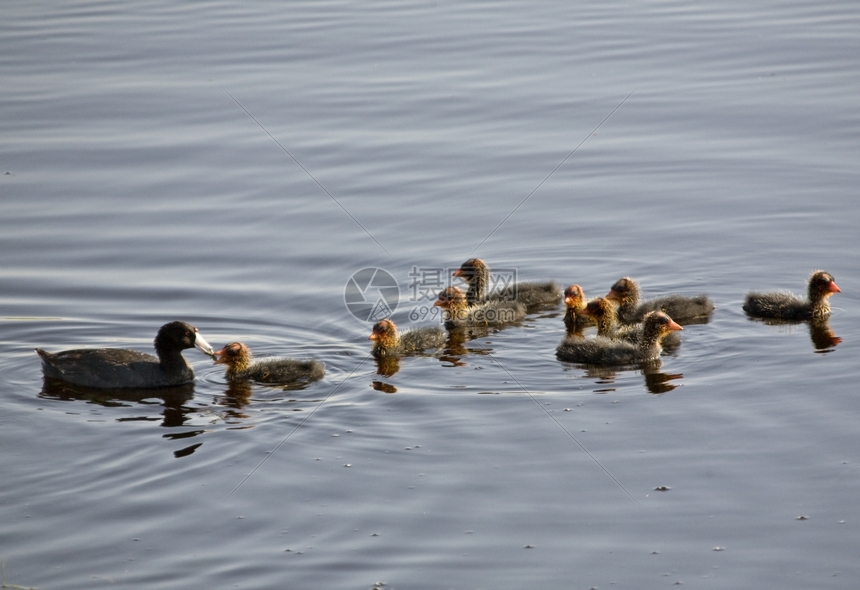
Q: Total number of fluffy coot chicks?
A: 9